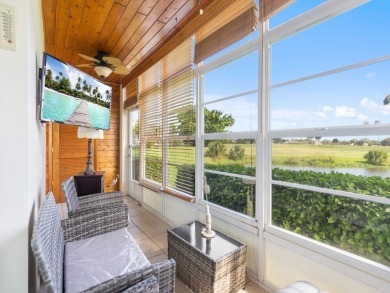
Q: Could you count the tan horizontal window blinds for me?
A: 5